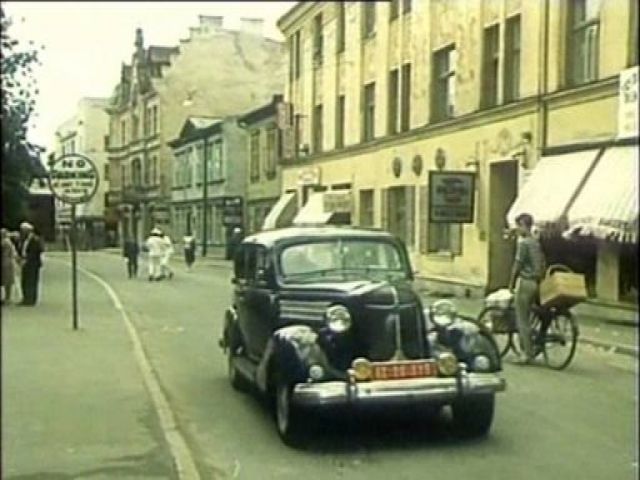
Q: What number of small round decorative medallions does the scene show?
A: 3